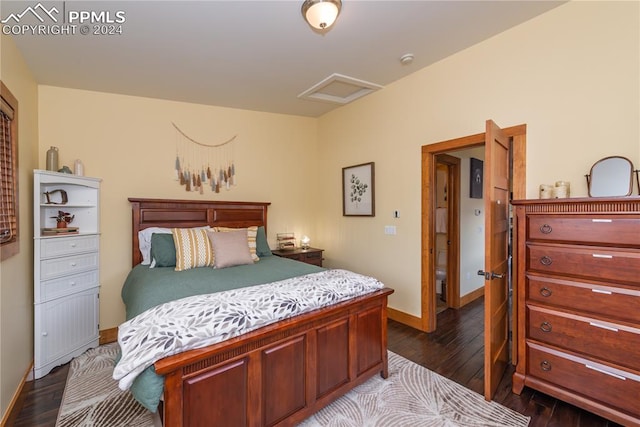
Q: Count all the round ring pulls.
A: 5